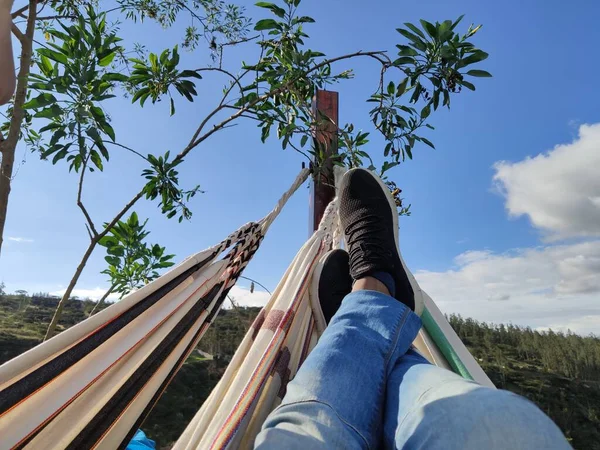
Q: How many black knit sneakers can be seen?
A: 2